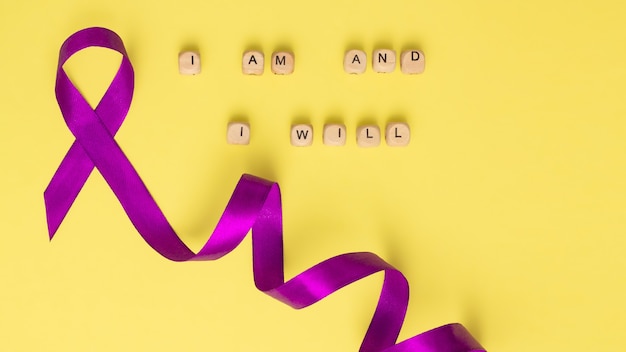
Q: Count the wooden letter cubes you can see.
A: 11